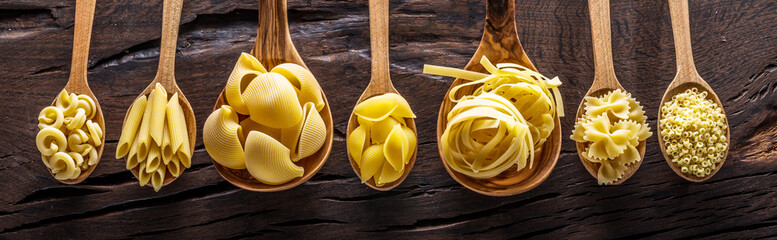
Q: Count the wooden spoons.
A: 7